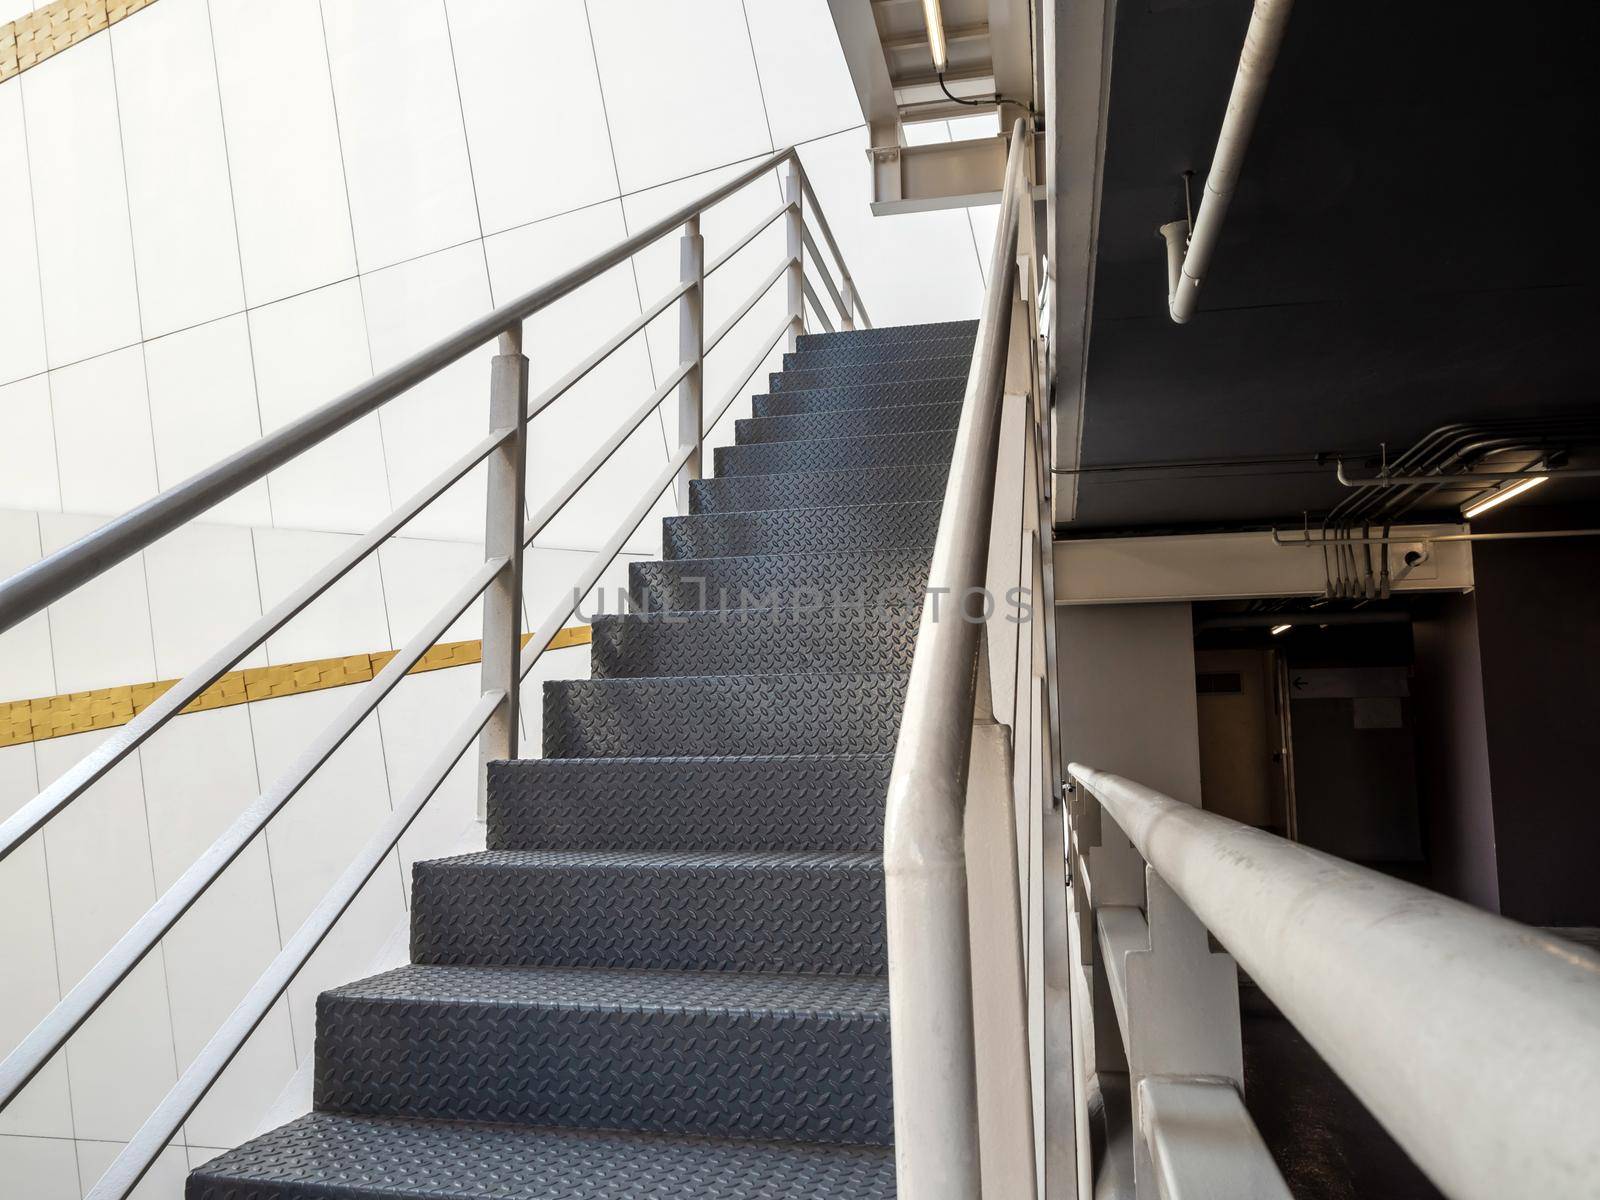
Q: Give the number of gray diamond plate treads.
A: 15